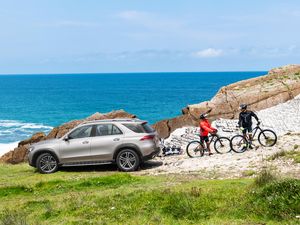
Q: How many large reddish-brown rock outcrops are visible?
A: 2